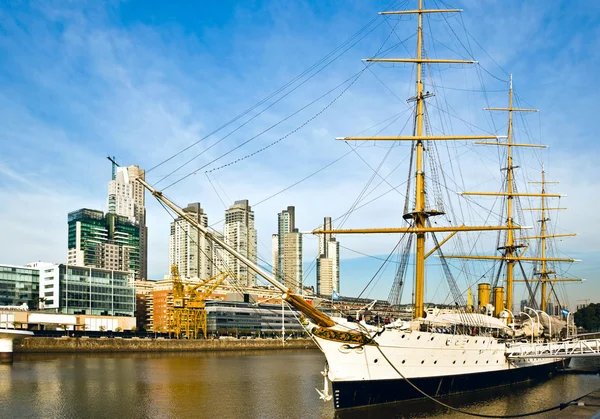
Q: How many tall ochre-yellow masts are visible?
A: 3